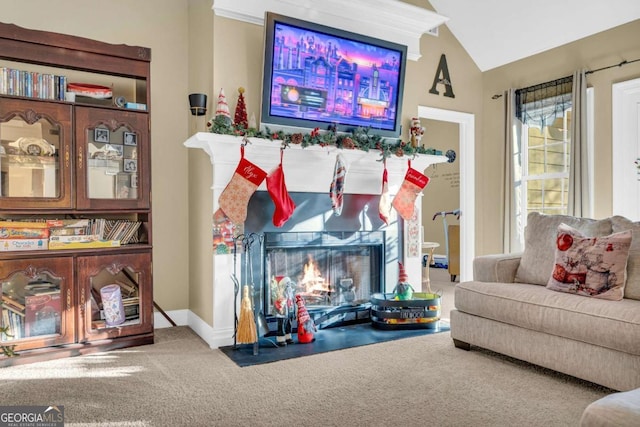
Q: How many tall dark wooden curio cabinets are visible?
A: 1